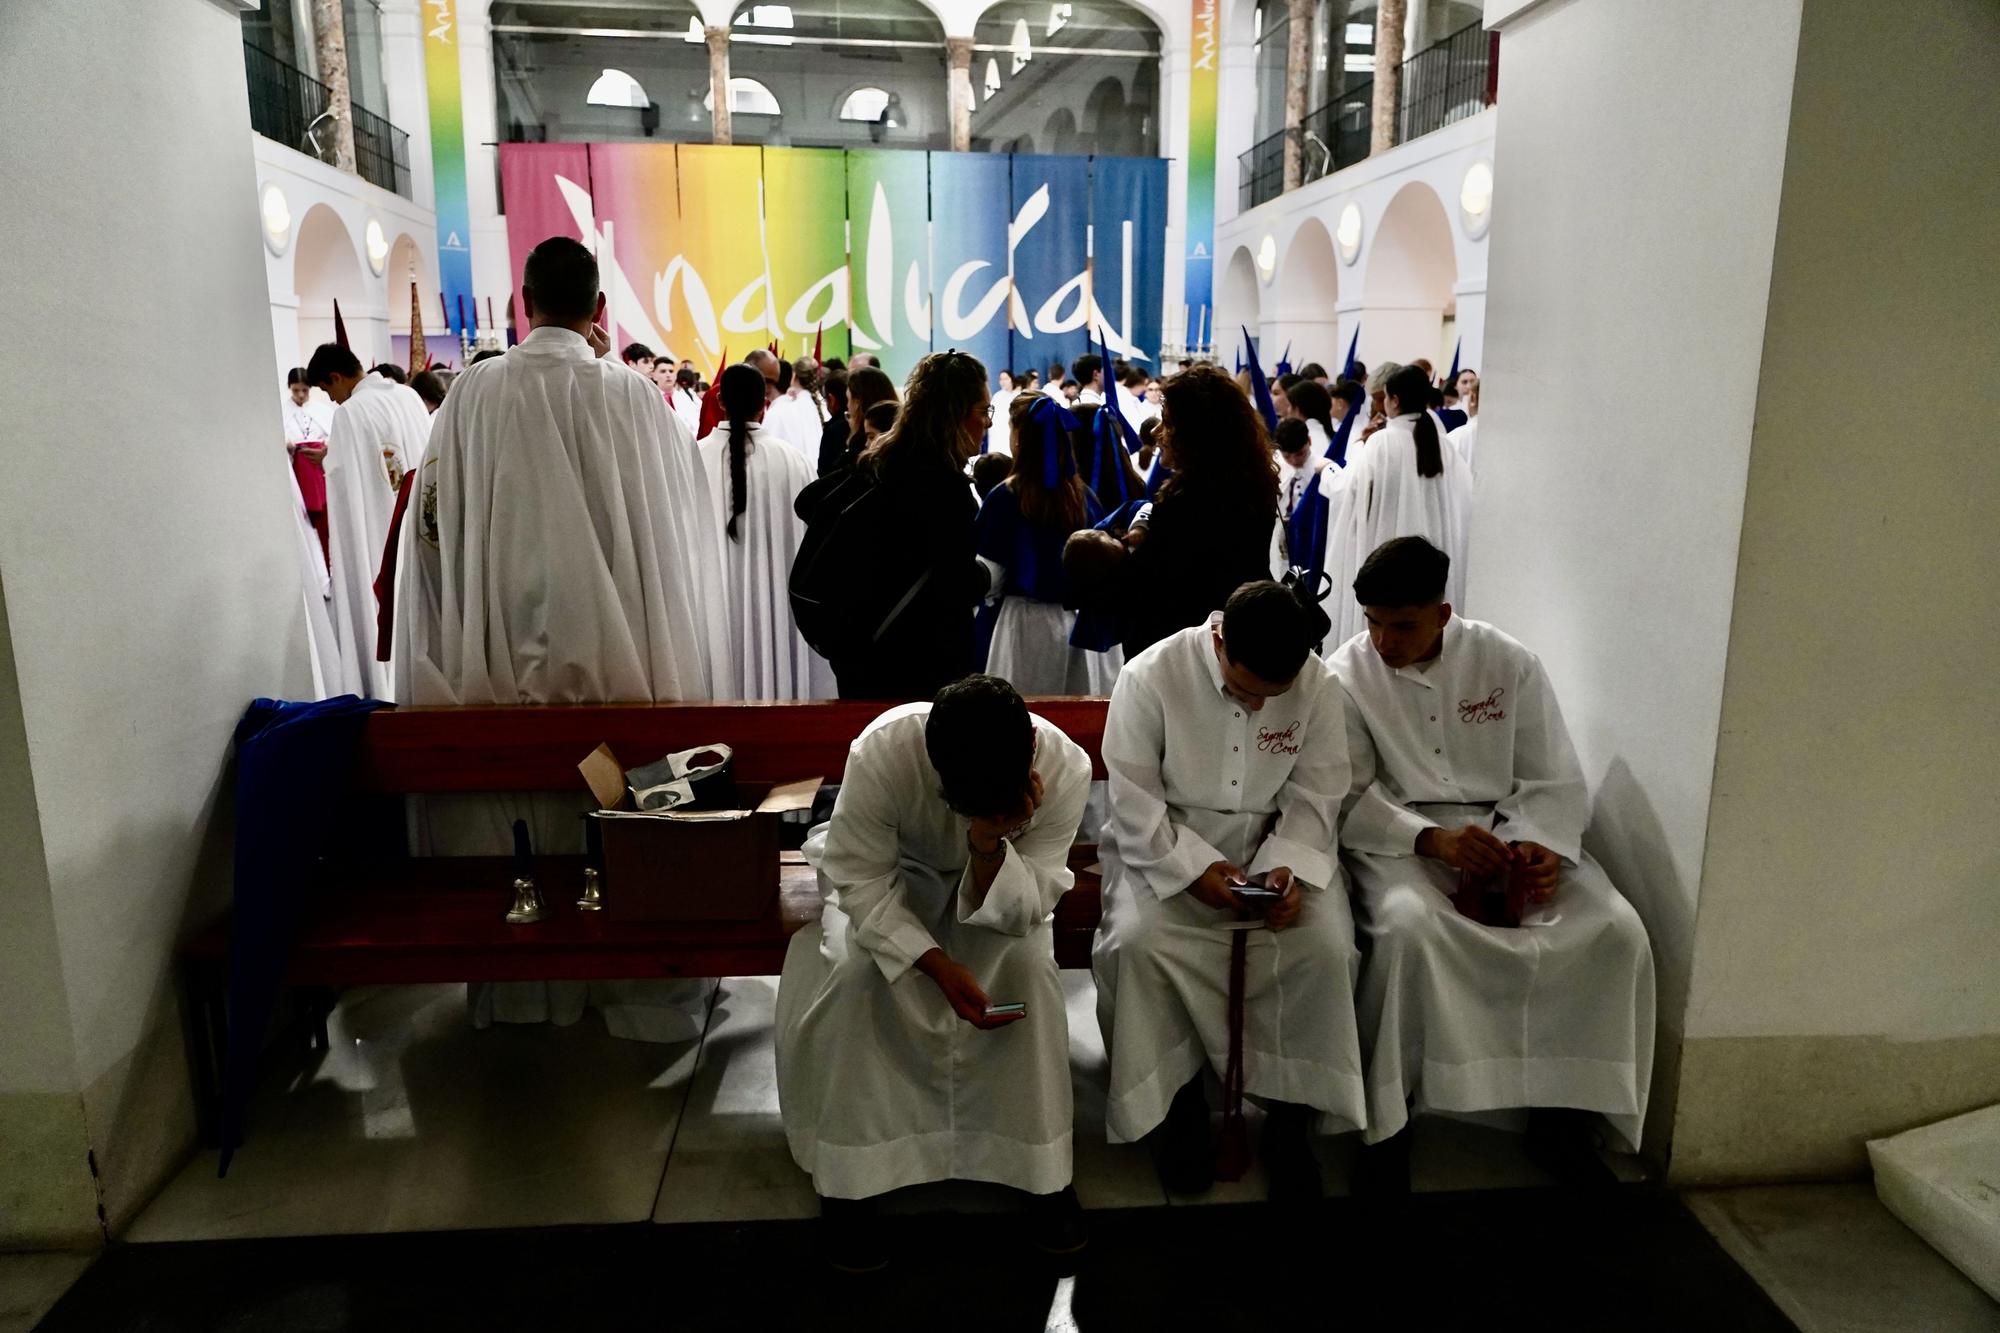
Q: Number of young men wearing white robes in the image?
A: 3